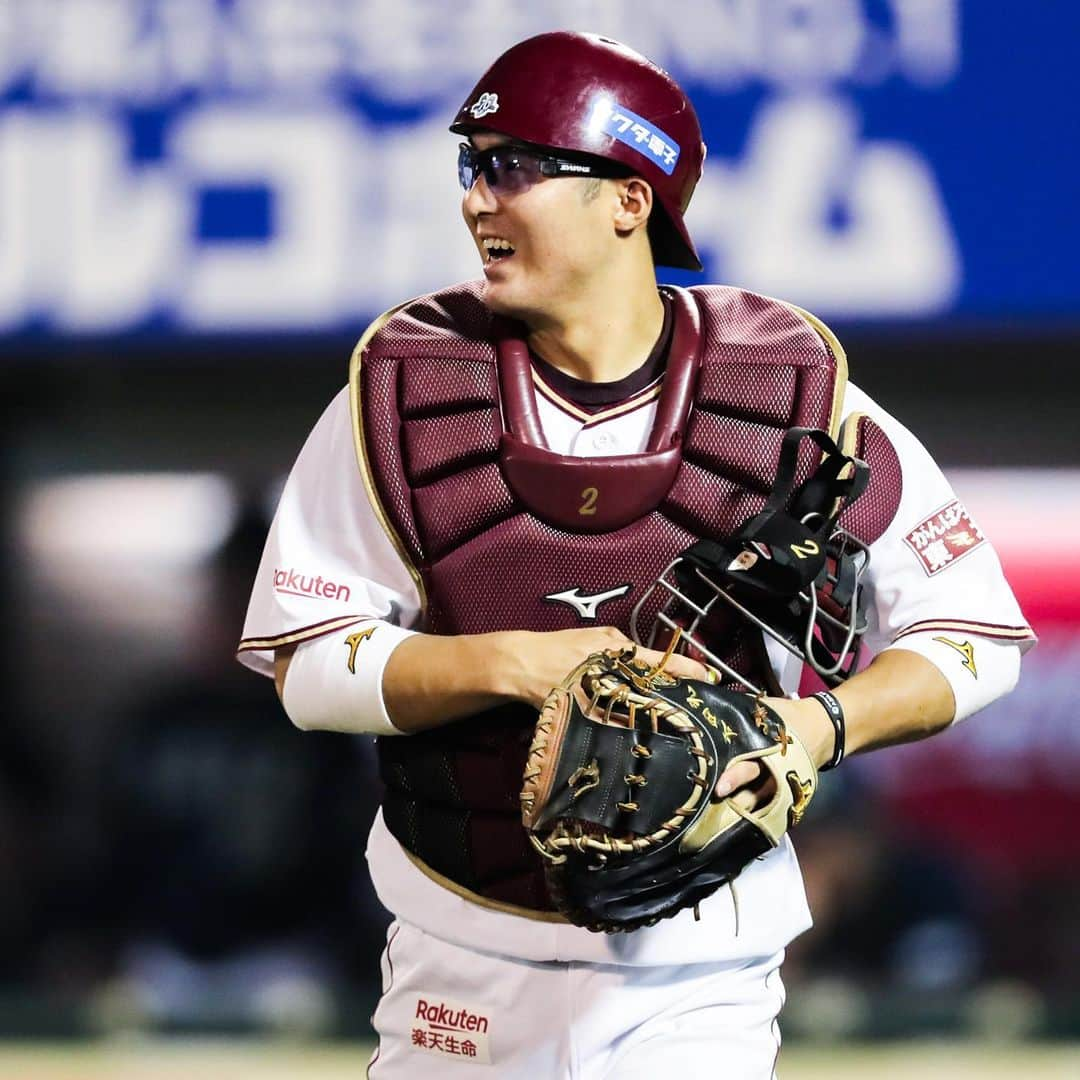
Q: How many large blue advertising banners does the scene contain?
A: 1